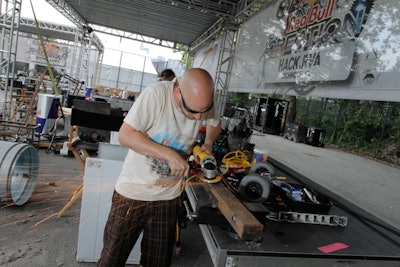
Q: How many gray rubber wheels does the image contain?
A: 2